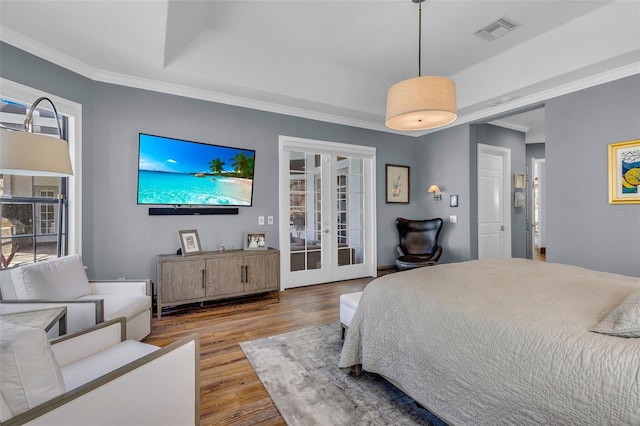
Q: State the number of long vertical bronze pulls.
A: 3